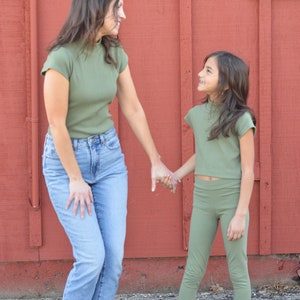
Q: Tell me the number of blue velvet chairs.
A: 0